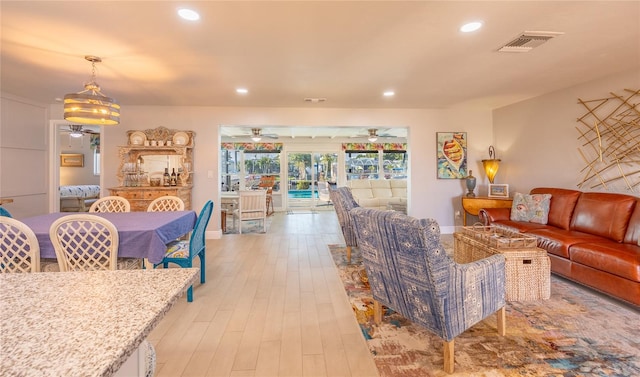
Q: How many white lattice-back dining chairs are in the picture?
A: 4